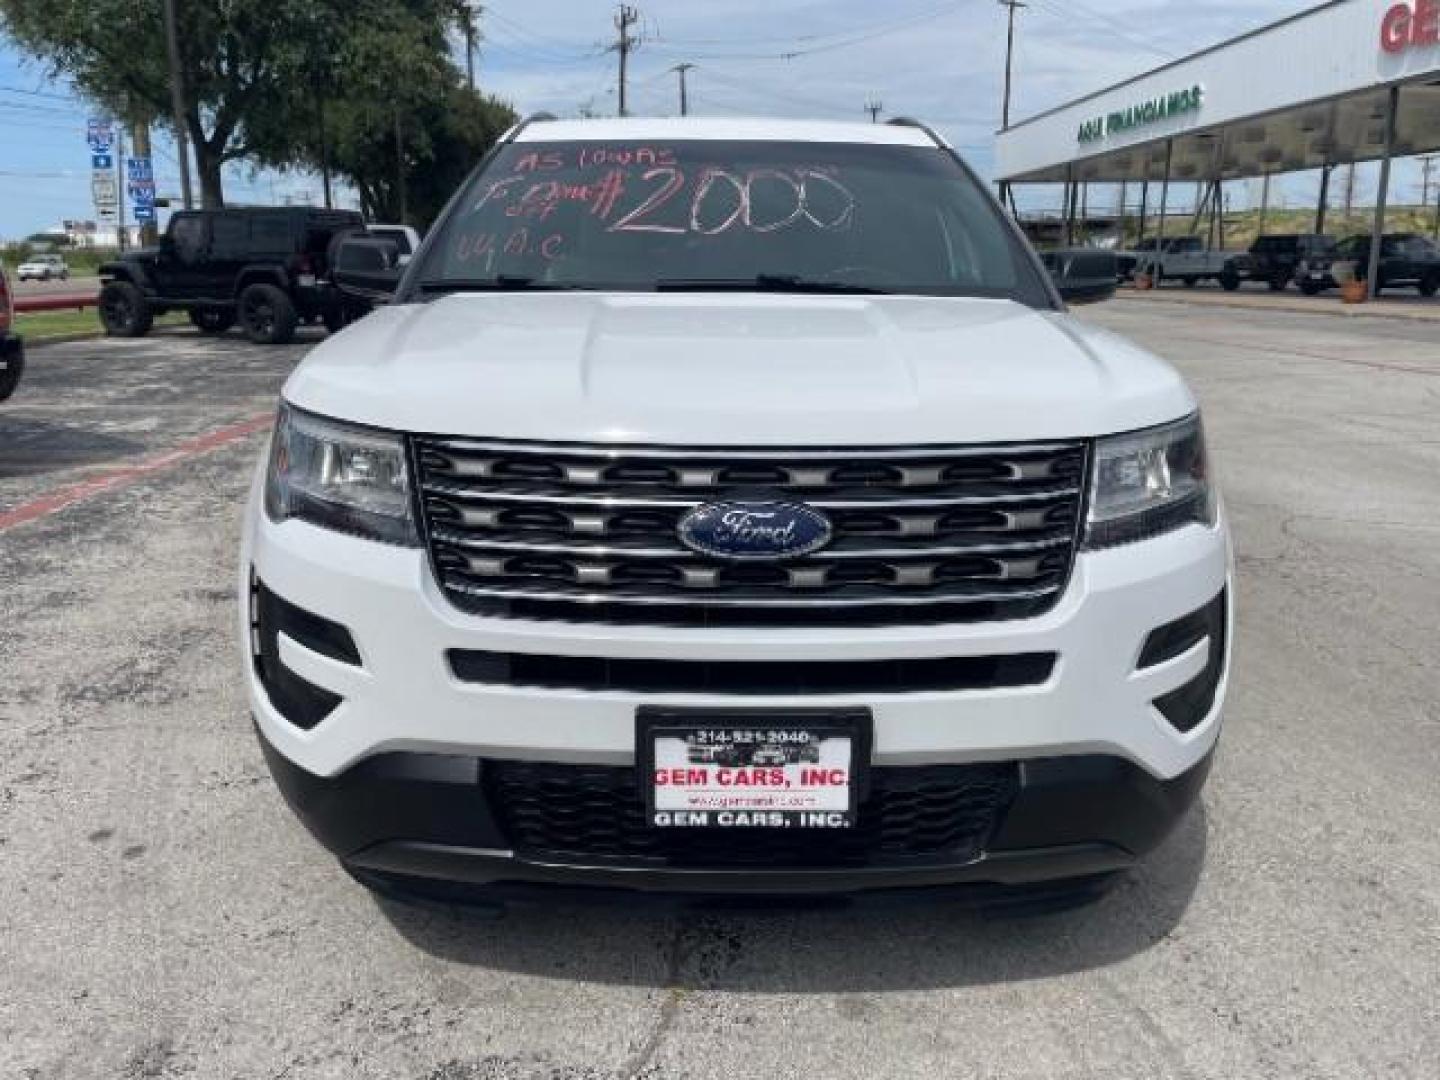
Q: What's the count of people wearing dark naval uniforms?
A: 0